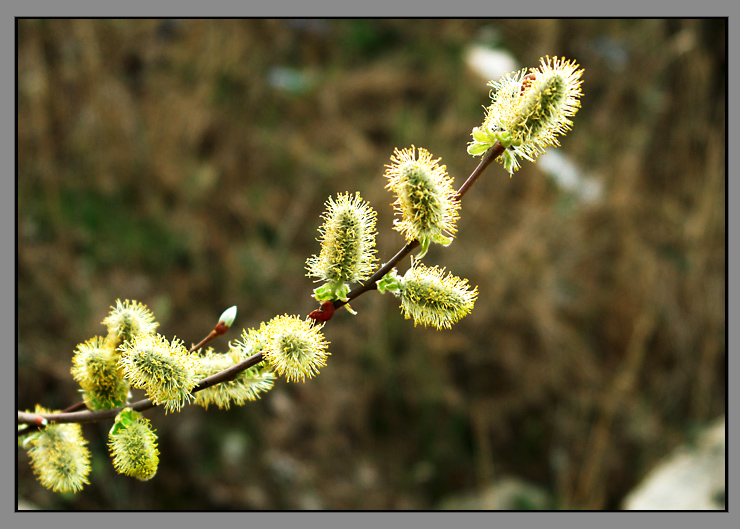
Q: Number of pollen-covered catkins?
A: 11